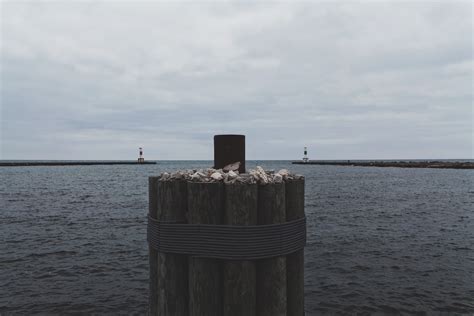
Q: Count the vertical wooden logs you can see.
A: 6